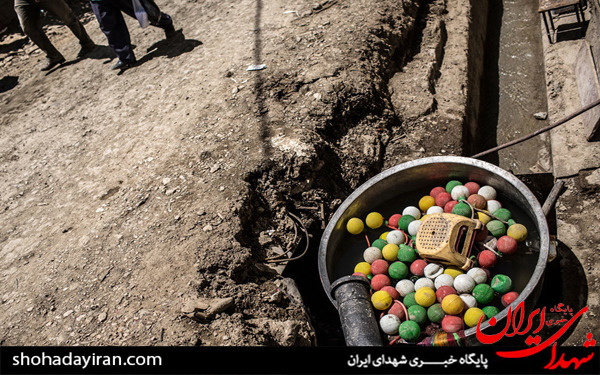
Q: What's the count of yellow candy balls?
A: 14